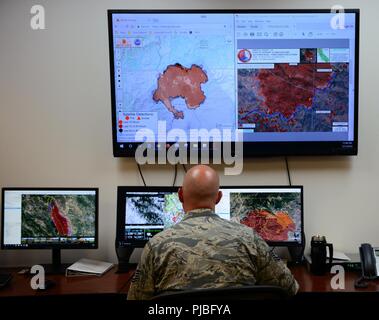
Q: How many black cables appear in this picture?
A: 4